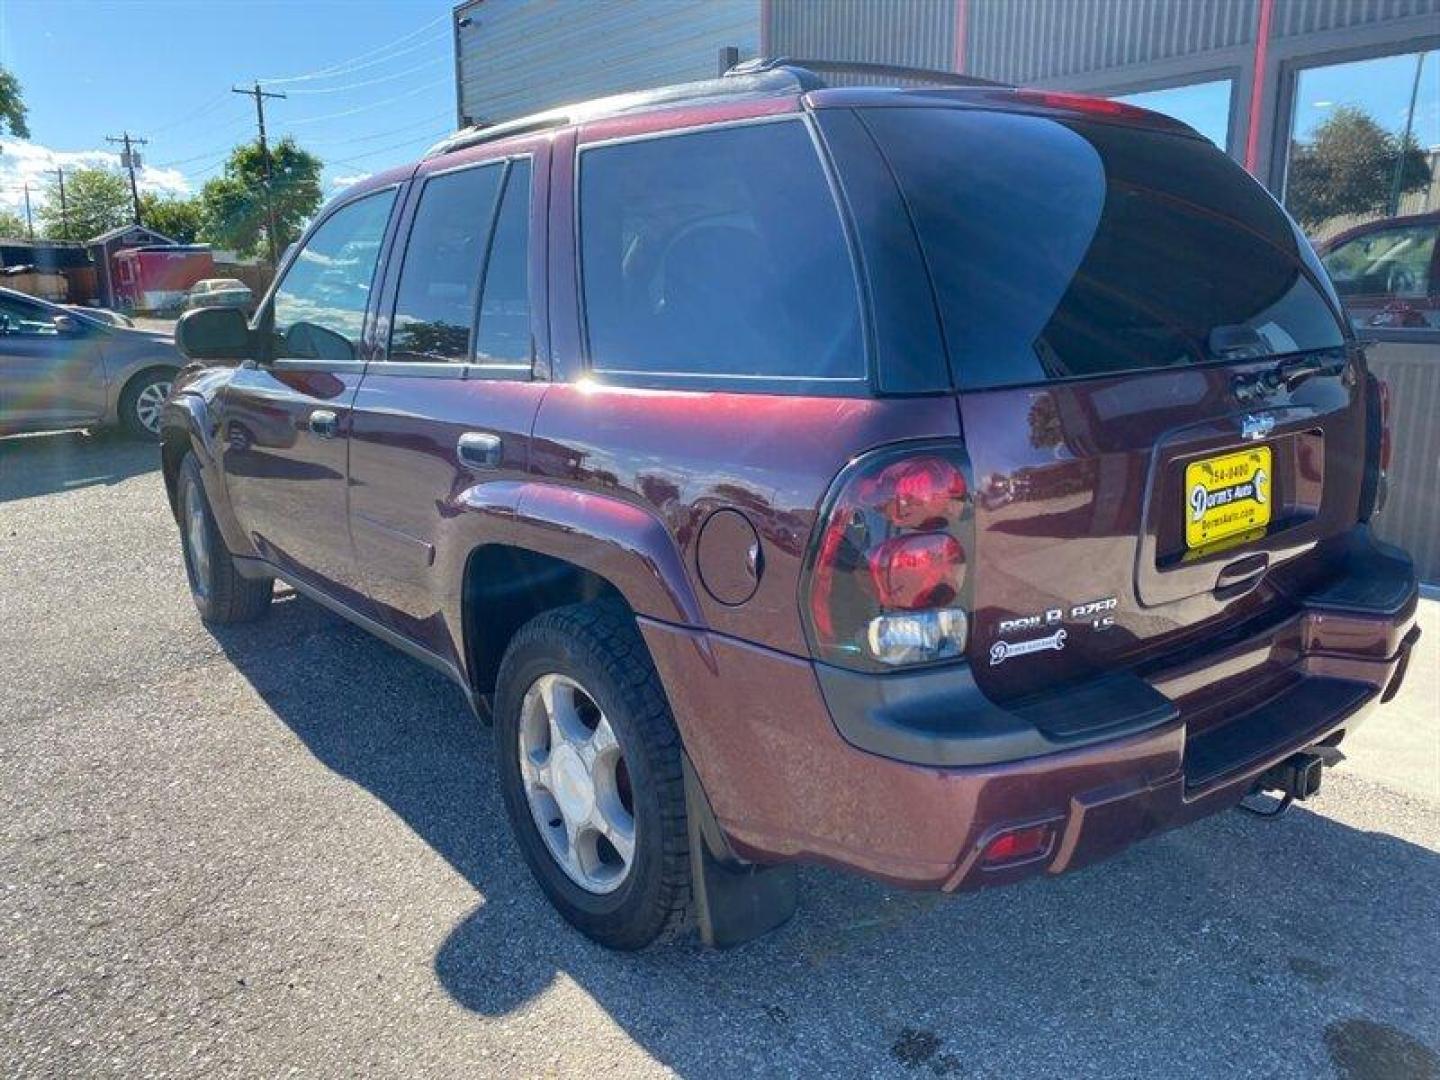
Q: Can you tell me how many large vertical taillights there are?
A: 2